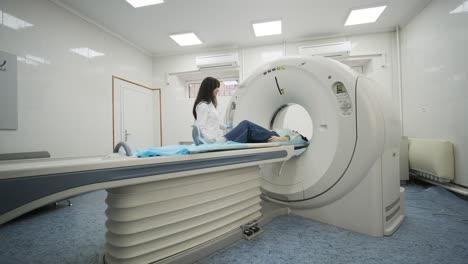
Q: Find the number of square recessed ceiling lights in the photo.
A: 4